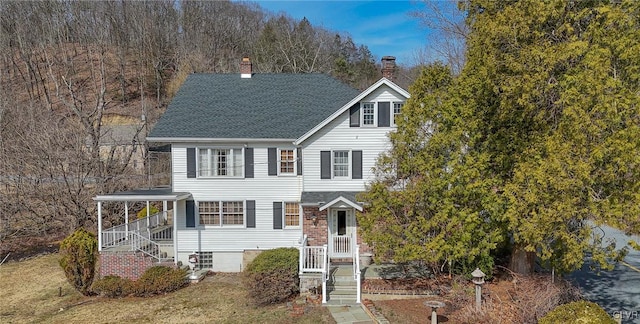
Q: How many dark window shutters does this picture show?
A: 11